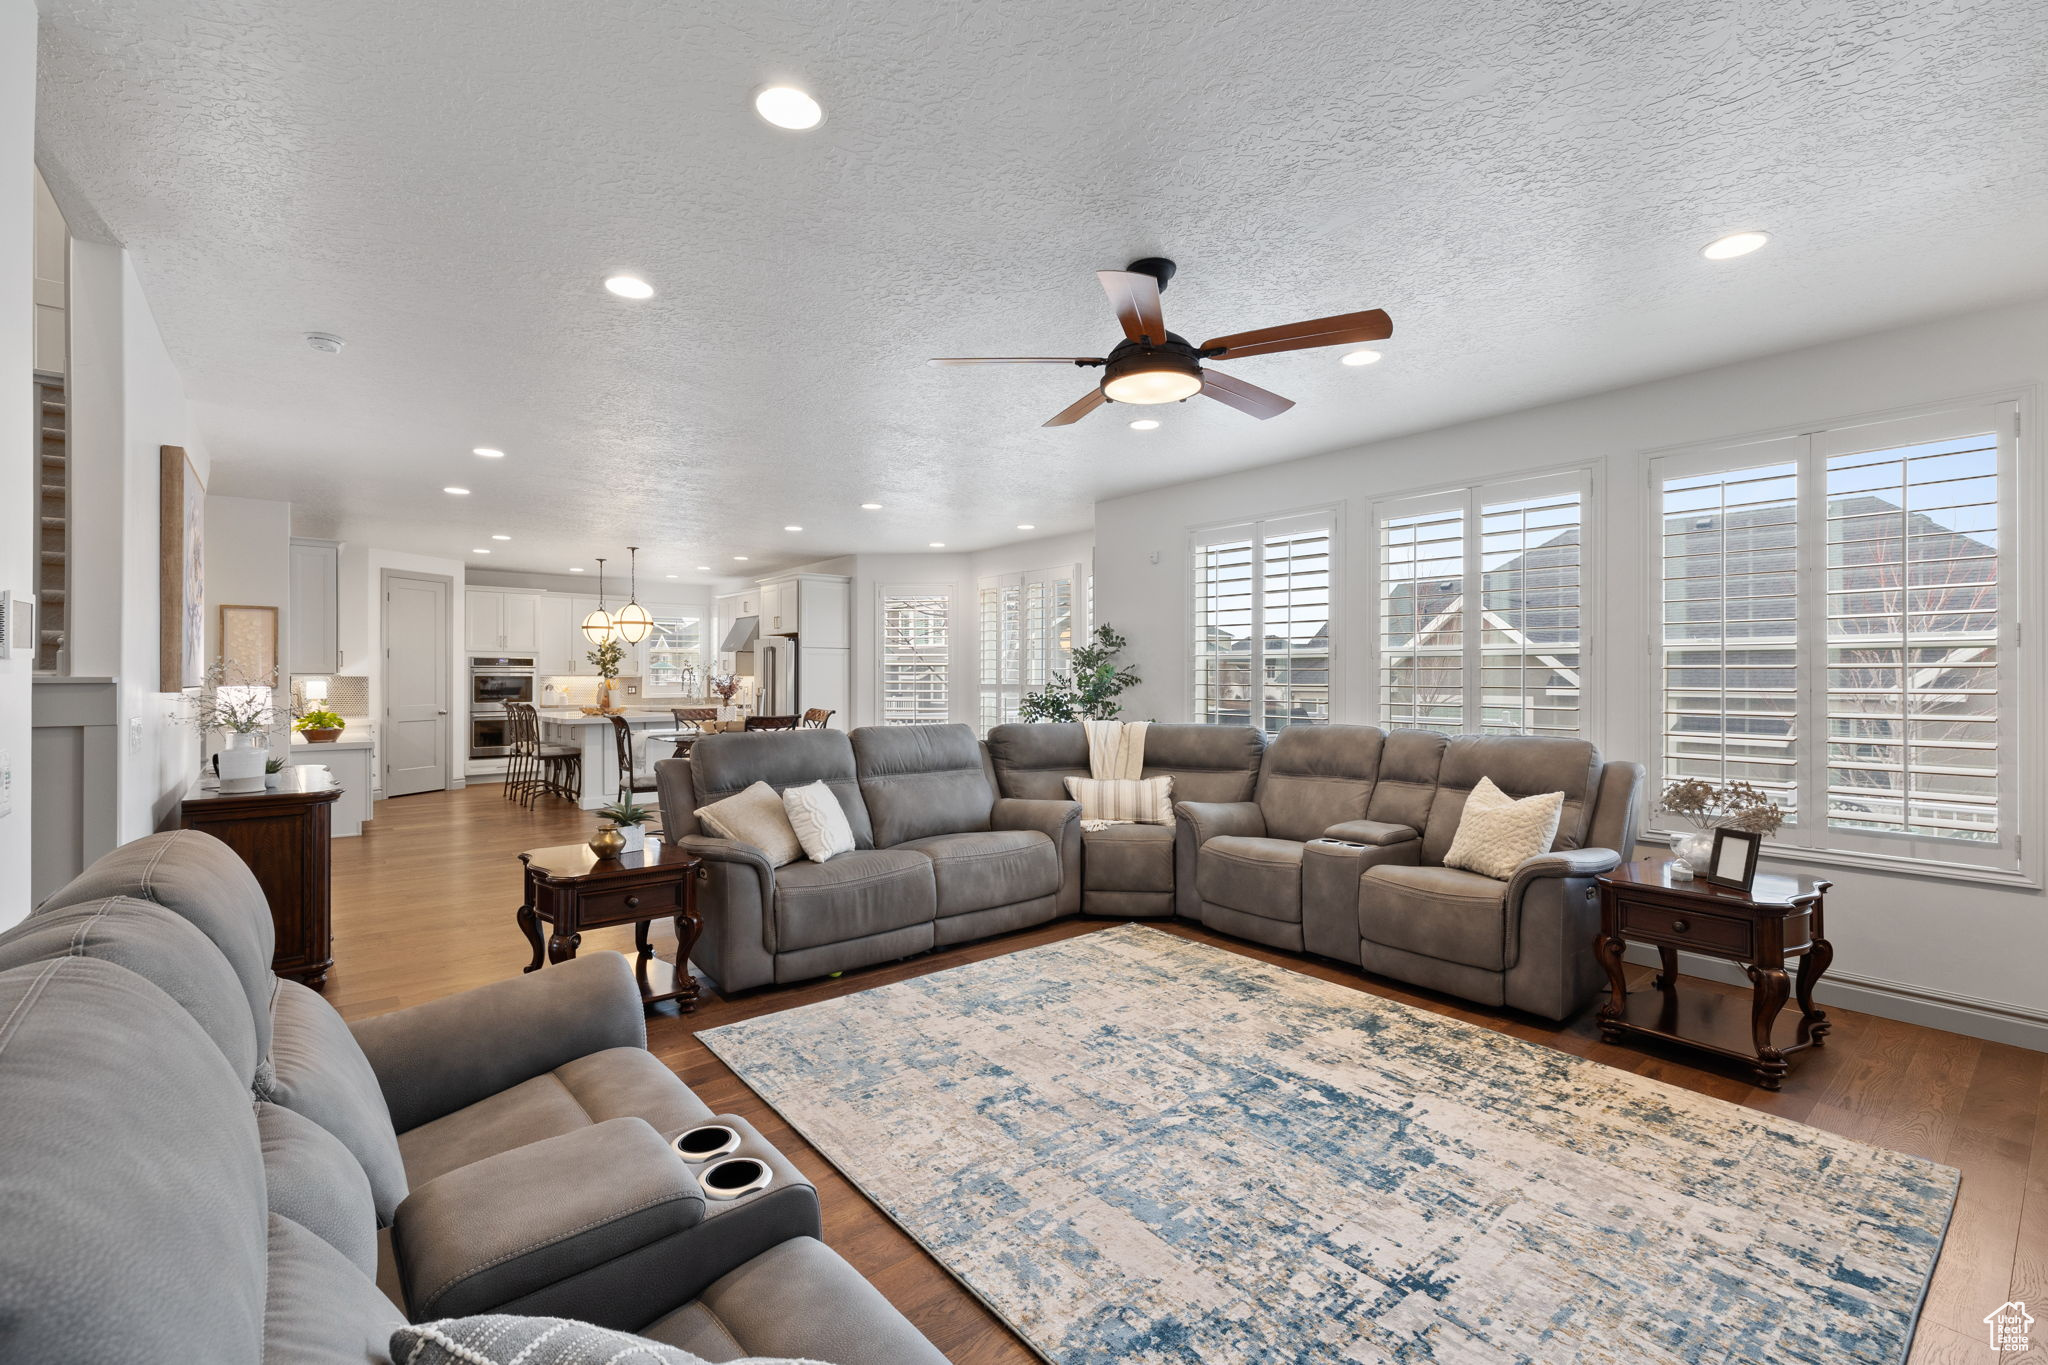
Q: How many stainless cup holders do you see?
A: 4